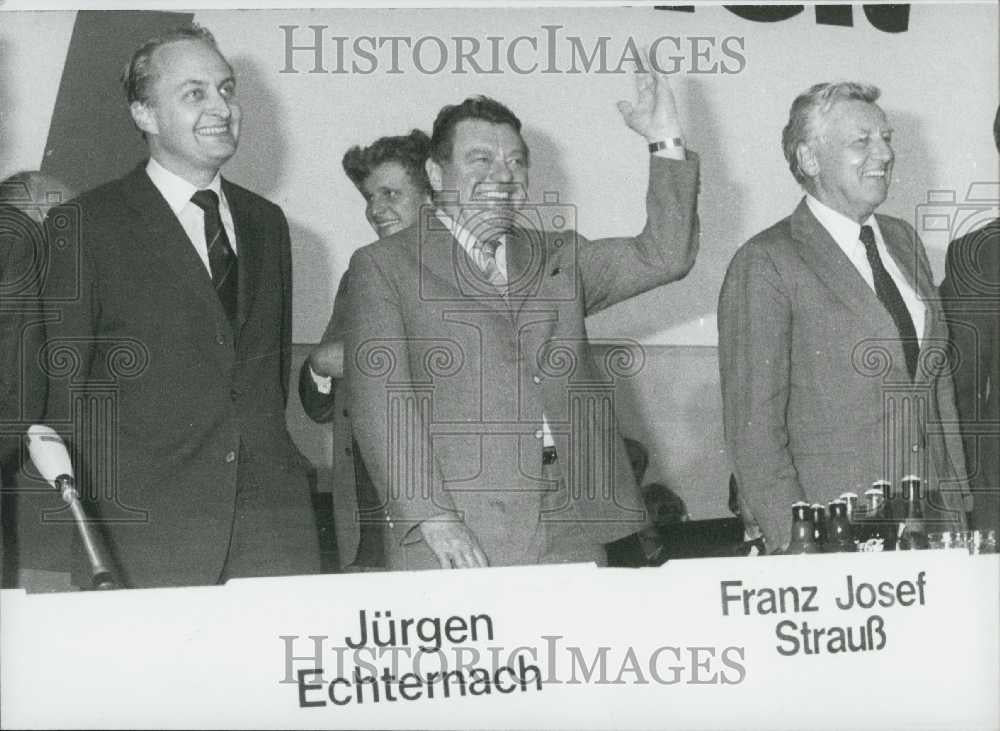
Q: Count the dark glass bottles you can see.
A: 7